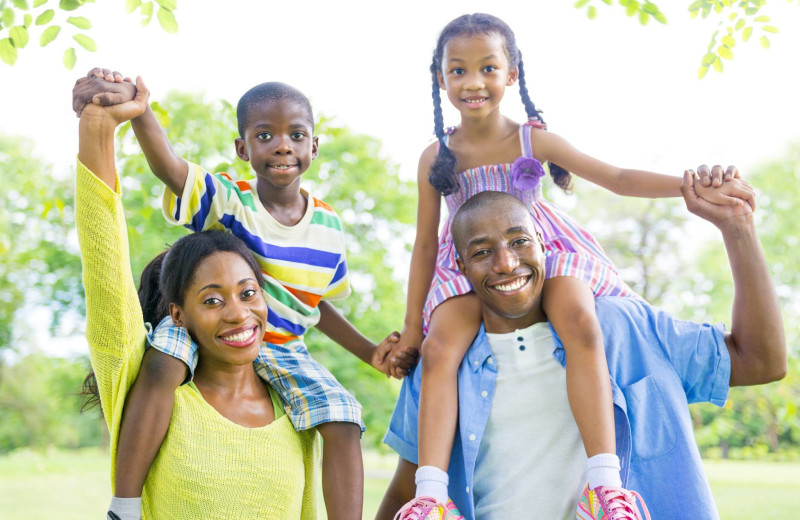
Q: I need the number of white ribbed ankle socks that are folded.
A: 2